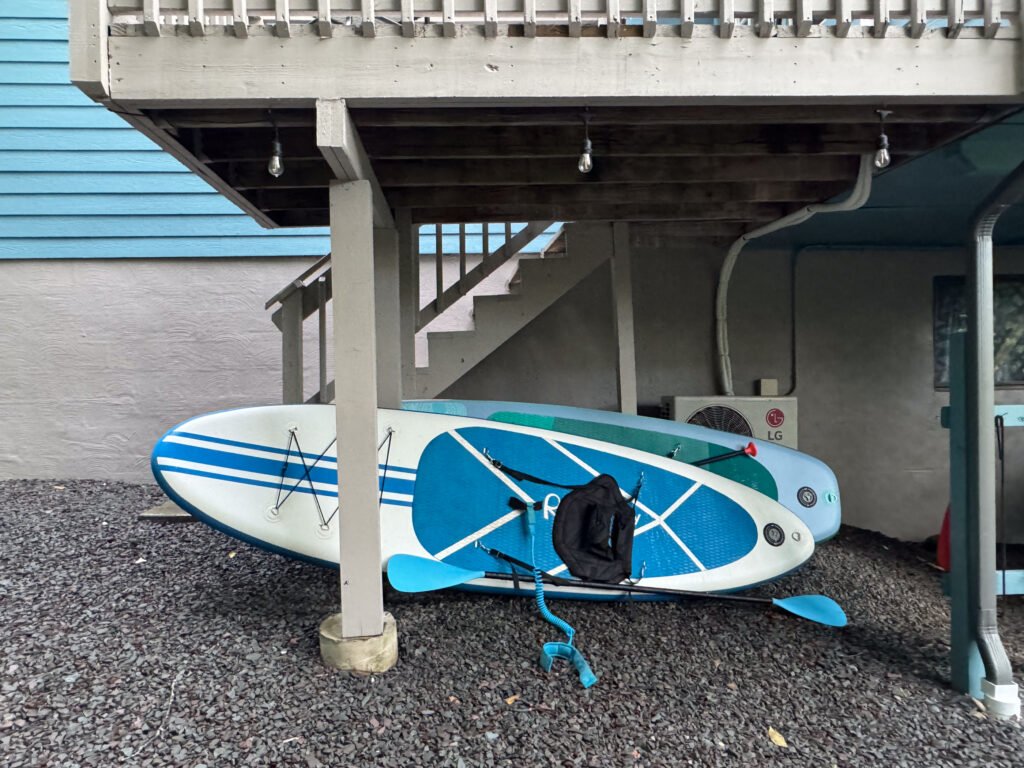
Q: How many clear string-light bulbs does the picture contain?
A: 3